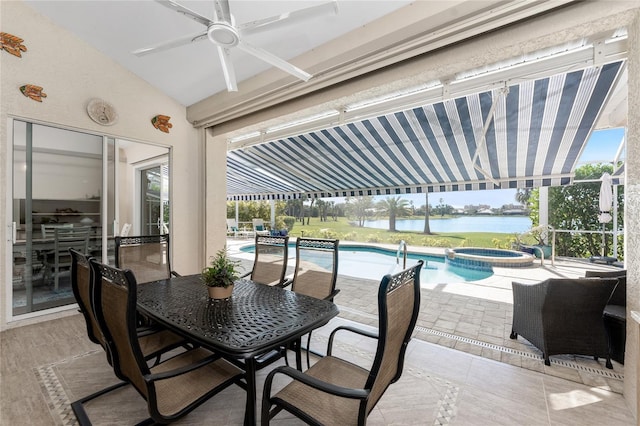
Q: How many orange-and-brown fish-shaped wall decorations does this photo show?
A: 3